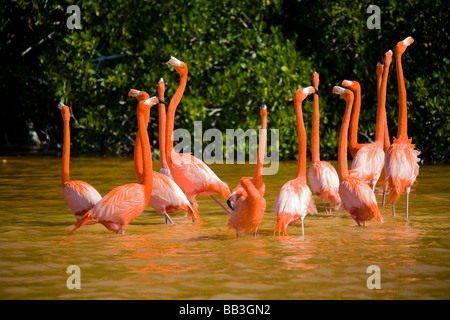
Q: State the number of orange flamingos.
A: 14